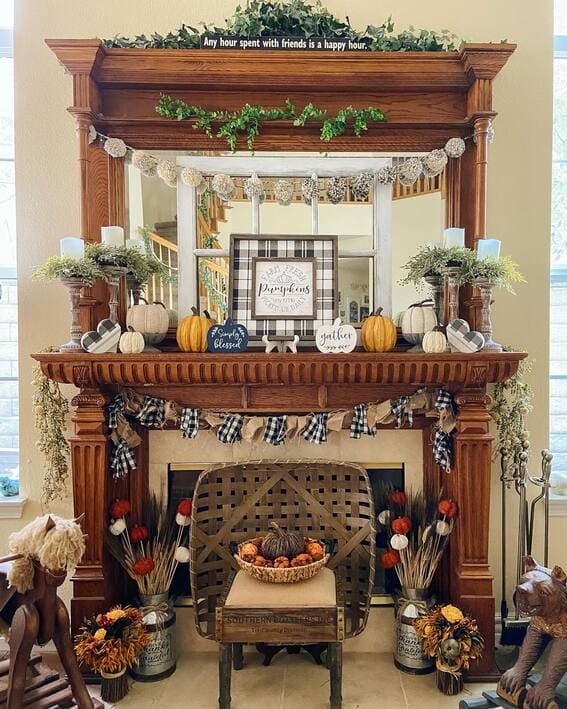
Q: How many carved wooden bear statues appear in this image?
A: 1